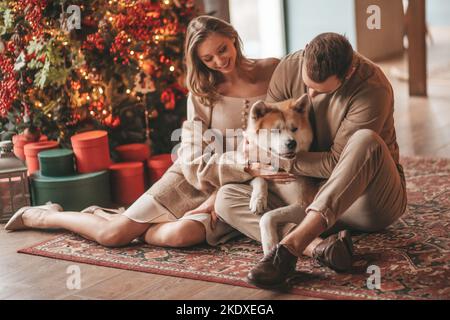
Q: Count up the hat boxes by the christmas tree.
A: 8